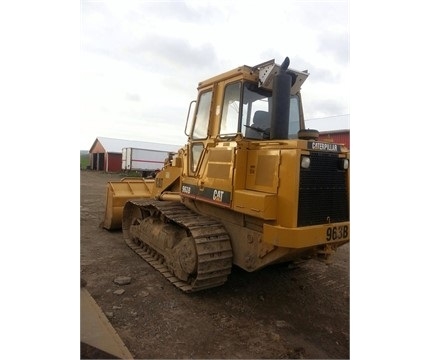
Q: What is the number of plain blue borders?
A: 0